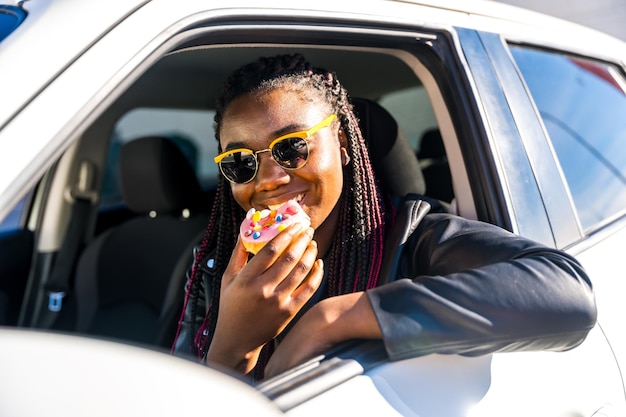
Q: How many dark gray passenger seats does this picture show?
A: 1